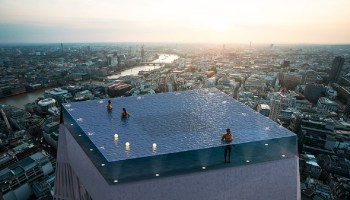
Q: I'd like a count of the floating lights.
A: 3